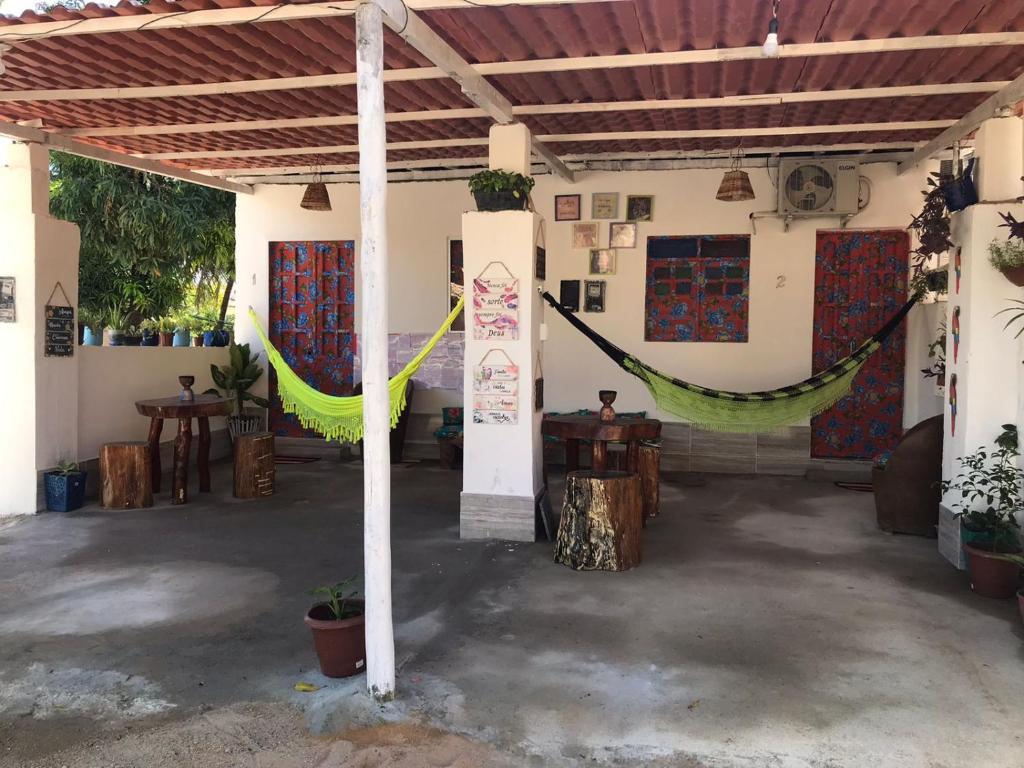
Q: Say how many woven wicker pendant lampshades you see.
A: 2